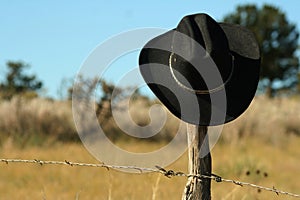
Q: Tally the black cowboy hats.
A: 1